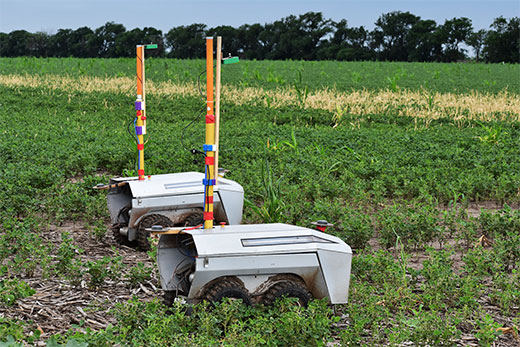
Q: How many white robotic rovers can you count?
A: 2